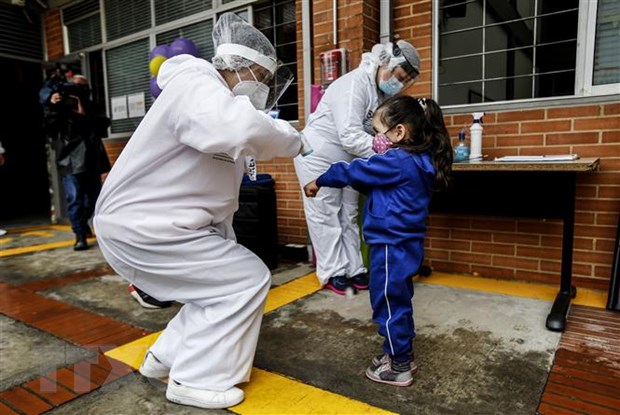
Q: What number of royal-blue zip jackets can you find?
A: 1